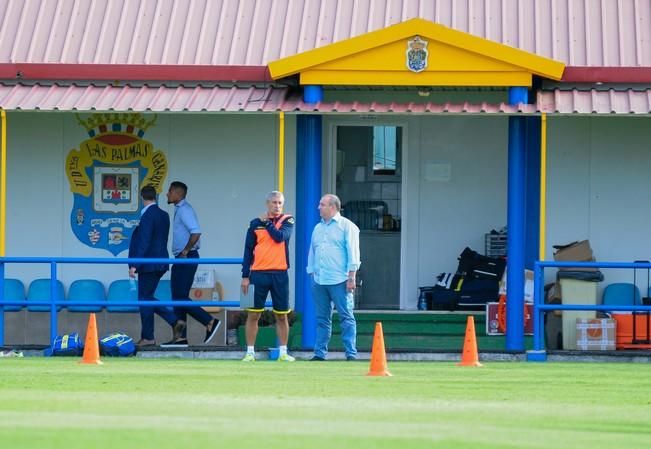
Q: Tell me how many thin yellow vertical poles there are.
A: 3